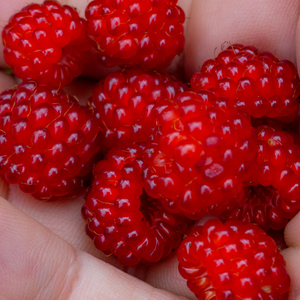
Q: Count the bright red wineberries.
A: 9